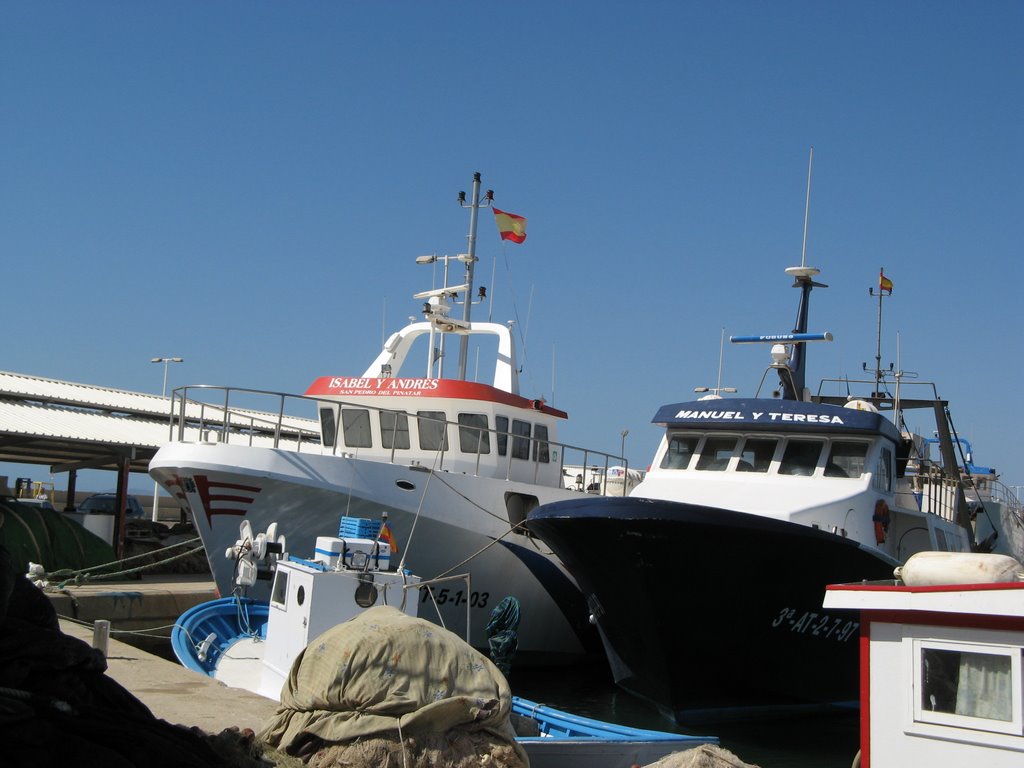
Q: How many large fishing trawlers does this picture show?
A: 2